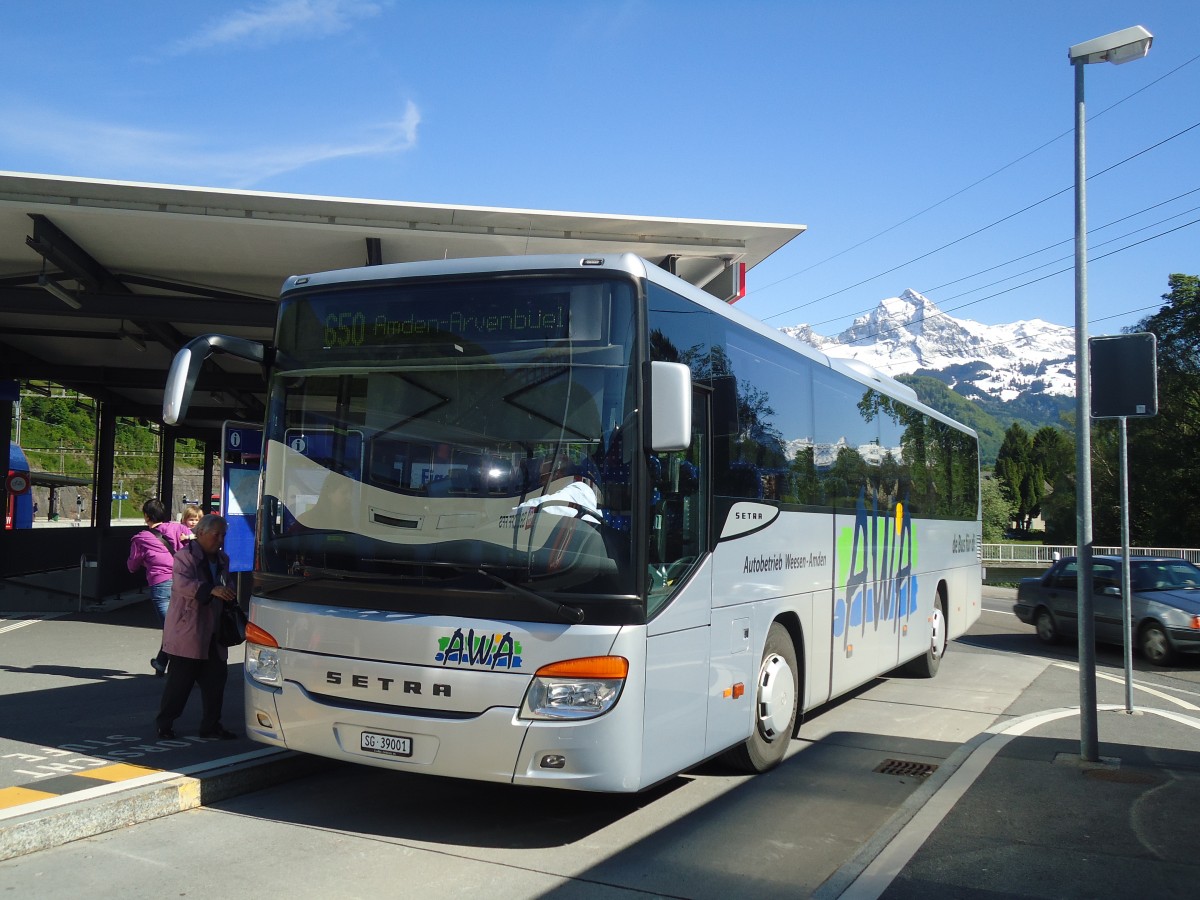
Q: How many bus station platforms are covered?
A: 1